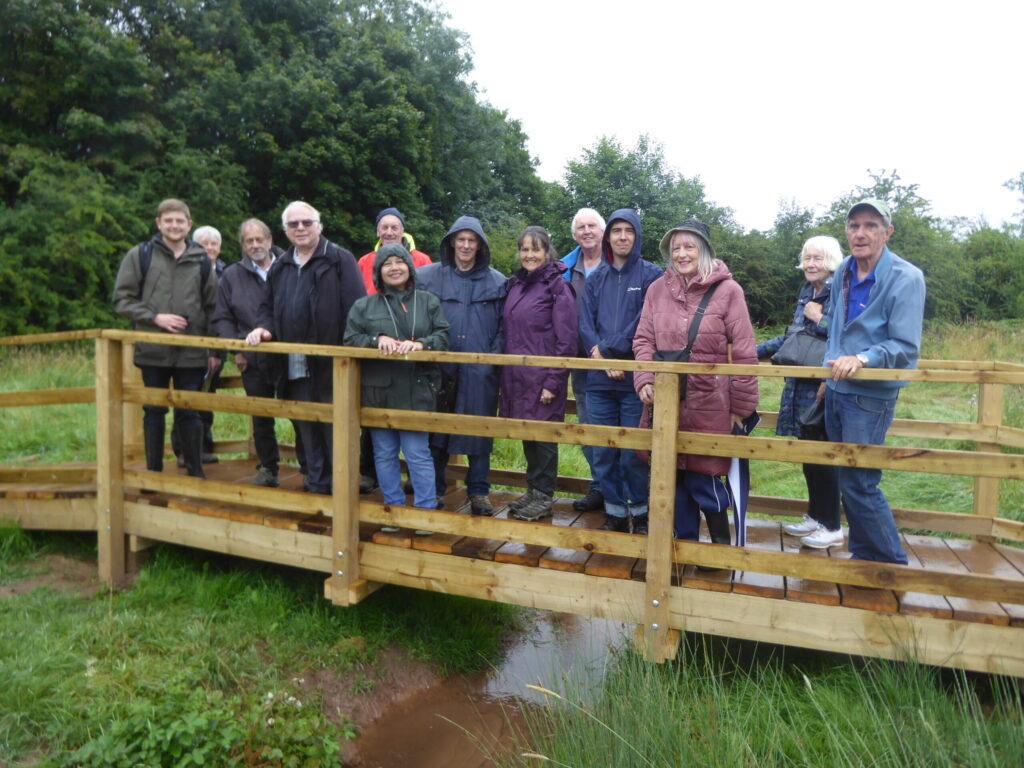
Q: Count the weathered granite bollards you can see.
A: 0